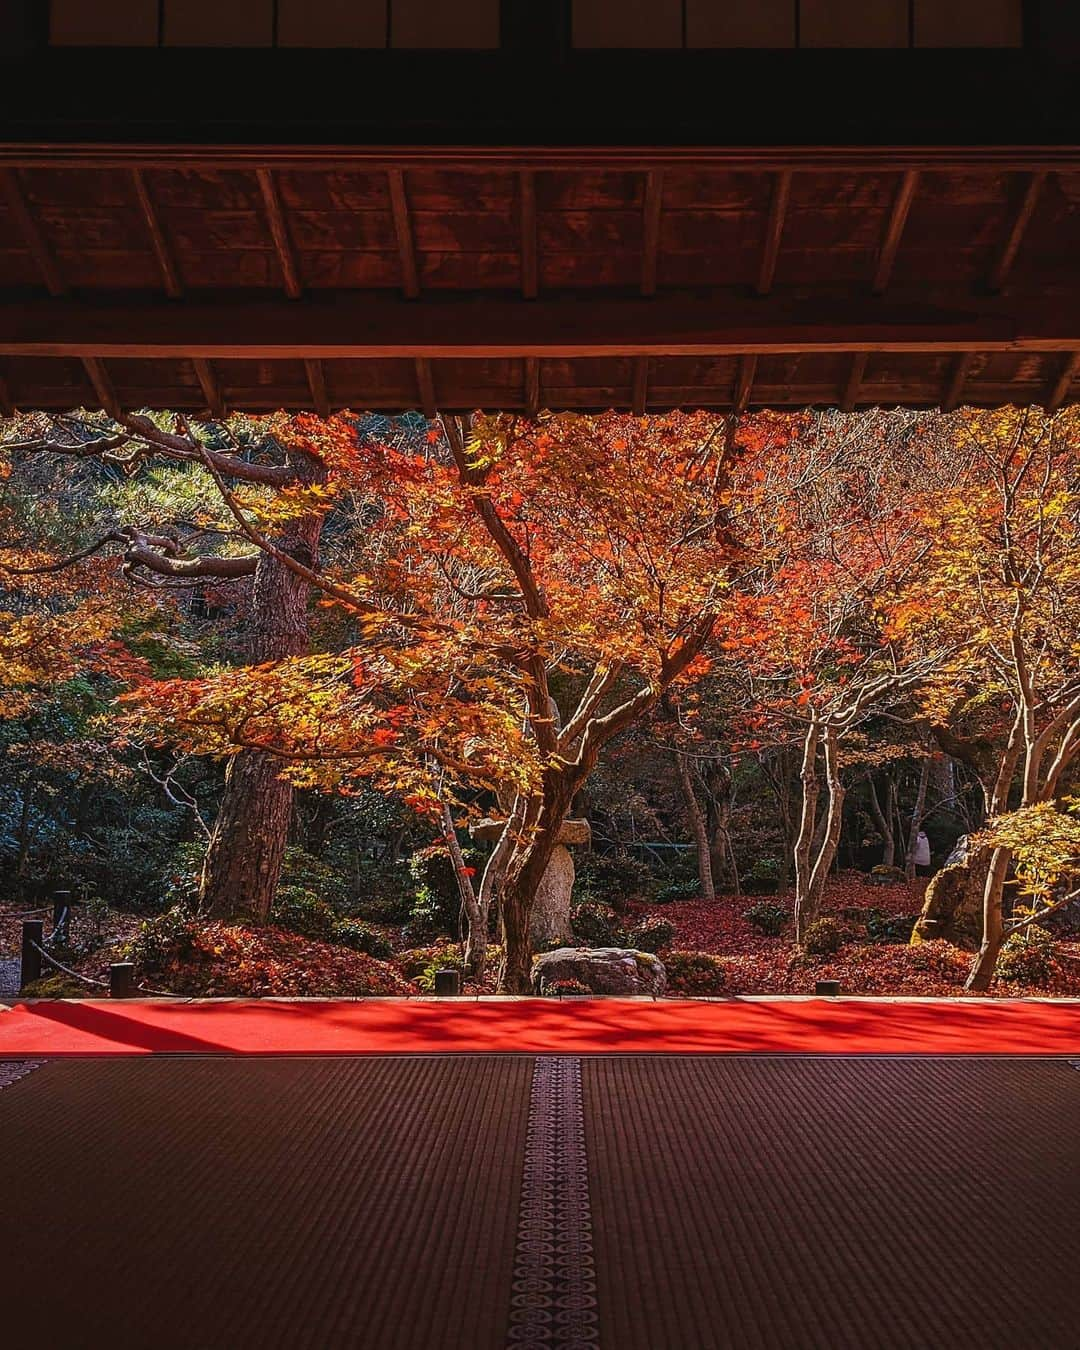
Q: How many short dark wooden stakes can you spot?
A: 5